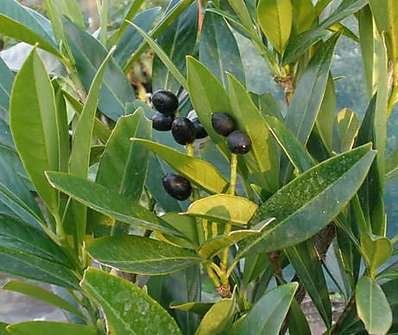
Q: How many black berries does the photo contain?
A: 7